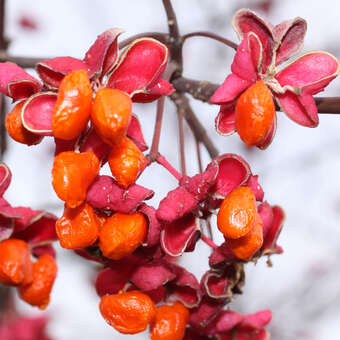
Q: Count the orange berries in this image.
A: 14